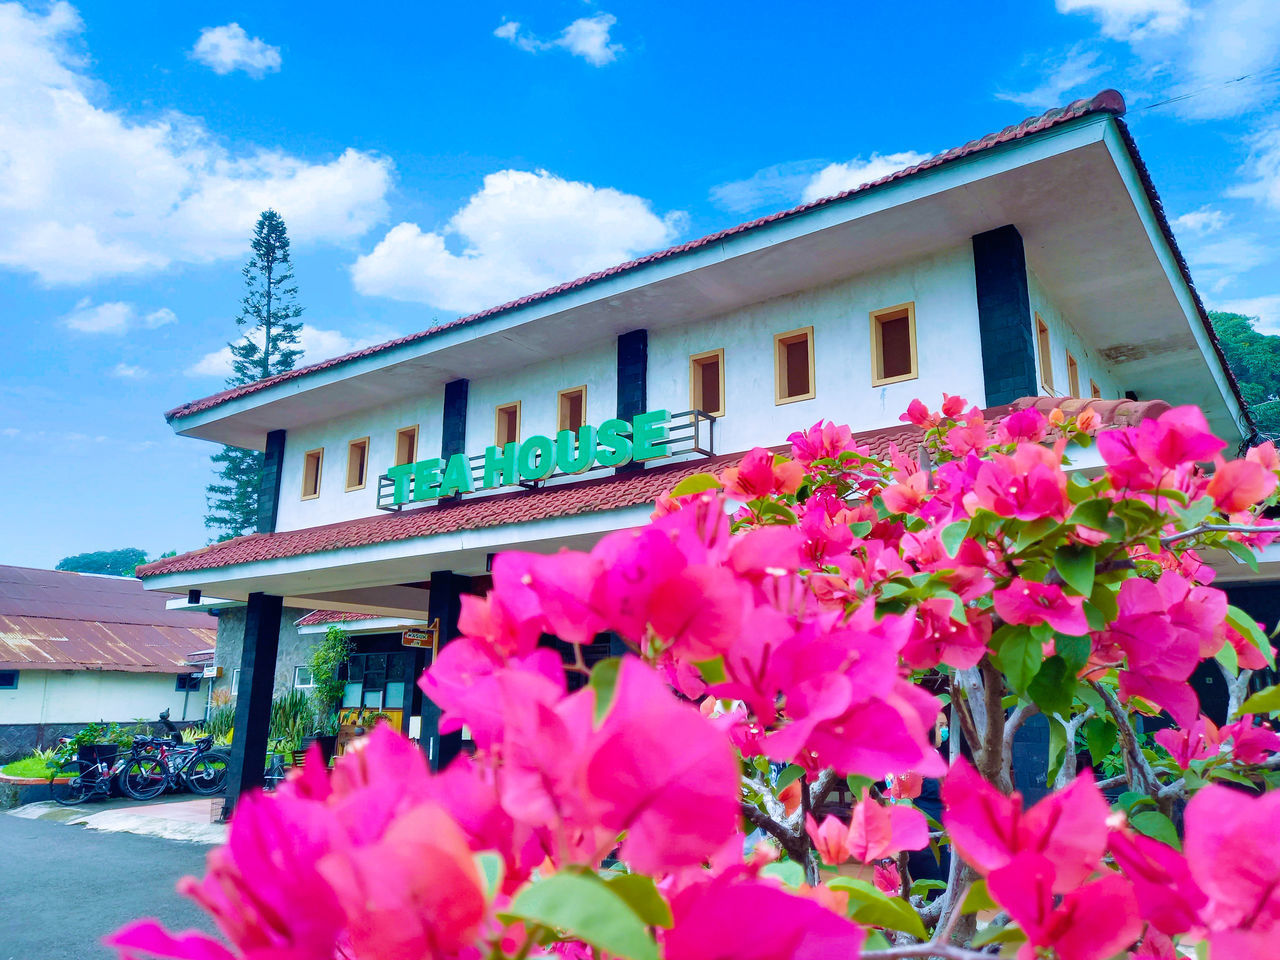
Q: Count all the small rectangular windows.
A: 11